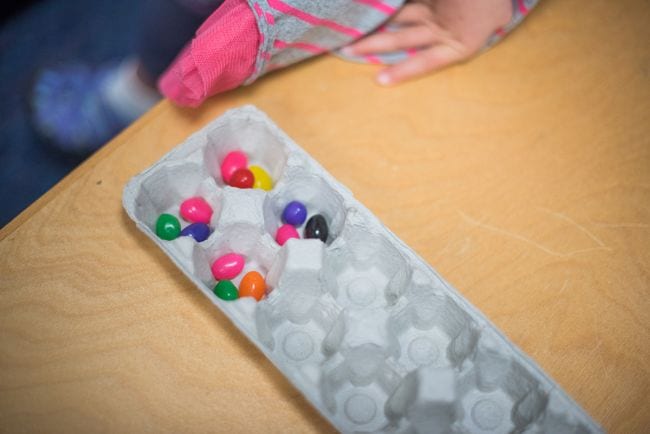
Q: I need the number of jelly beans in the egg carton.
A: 12